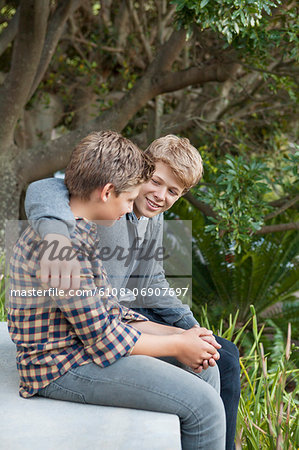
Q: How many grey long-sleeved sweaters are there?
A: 1